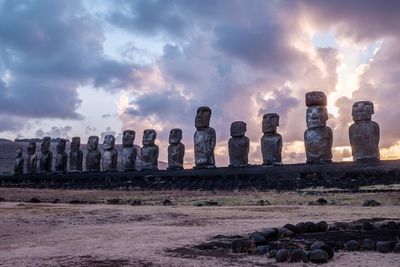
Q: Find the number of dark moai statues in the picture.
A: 15